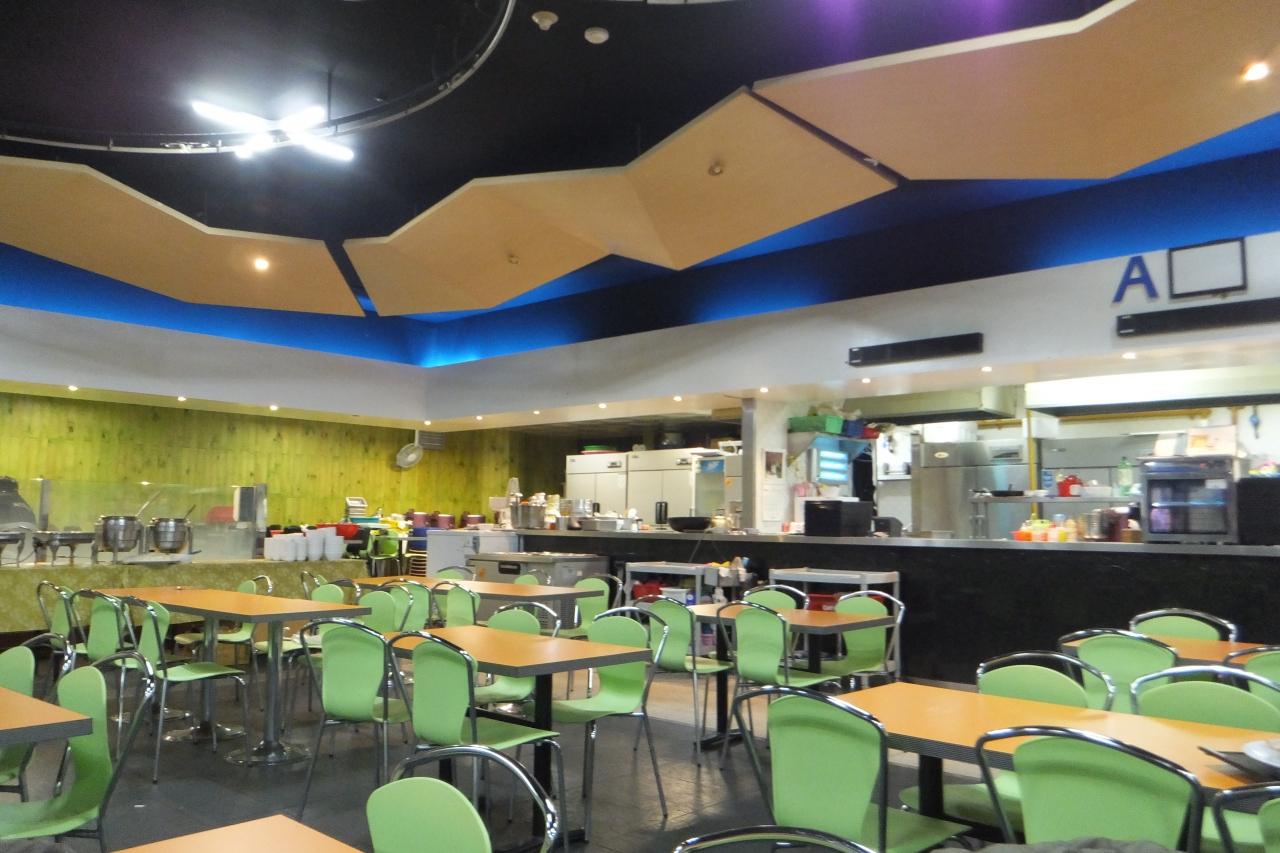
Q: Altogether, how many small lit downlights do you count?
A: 14